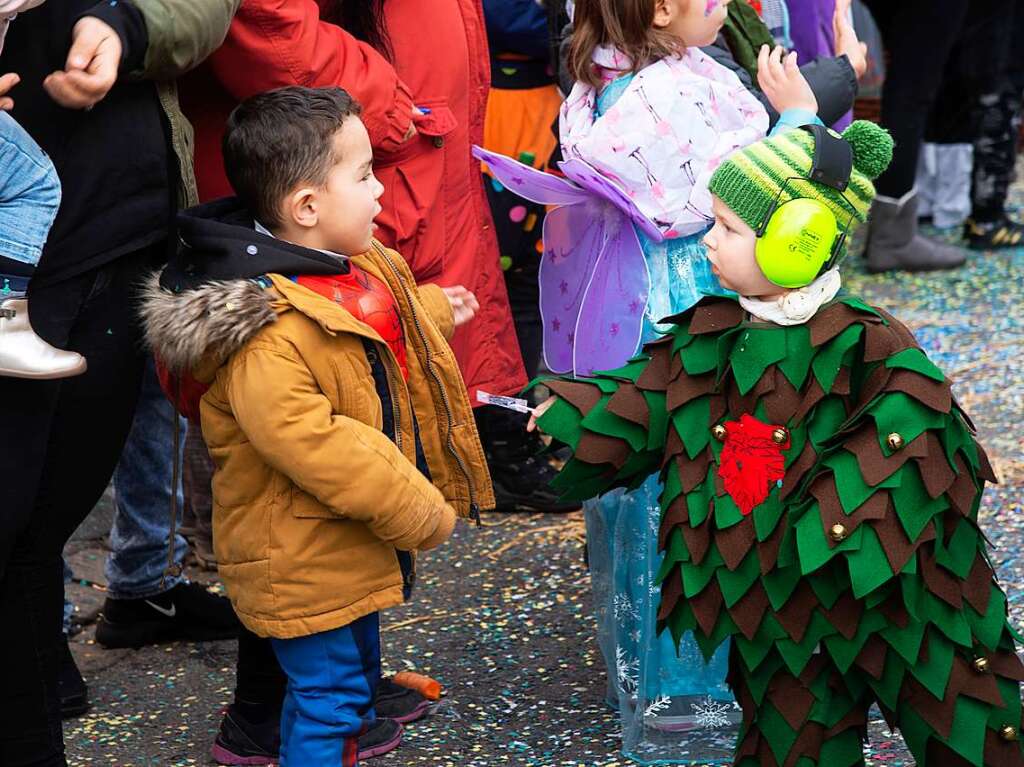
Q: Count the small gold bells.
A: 6